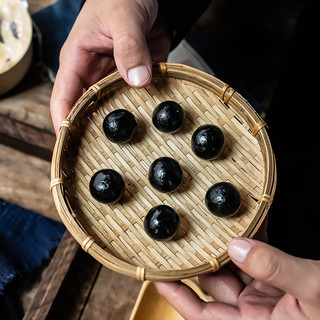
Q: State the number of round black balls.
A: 7